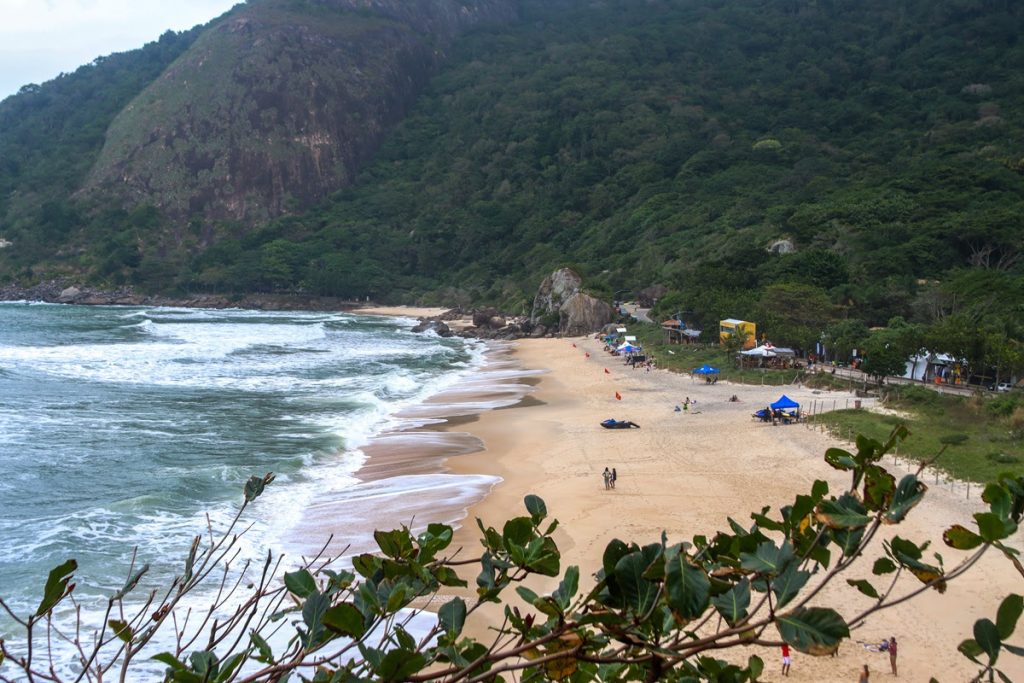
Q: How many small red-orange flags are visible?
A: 4